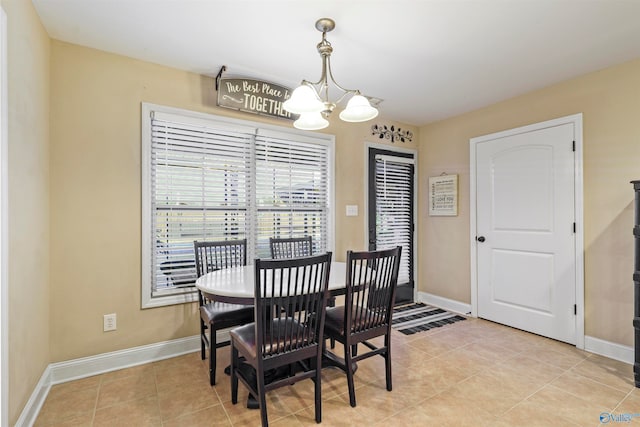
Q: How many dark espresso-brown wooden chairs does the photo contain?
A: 4